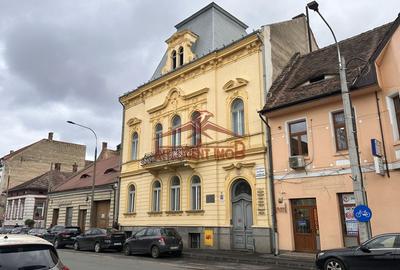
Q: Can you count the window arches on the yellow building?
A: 11